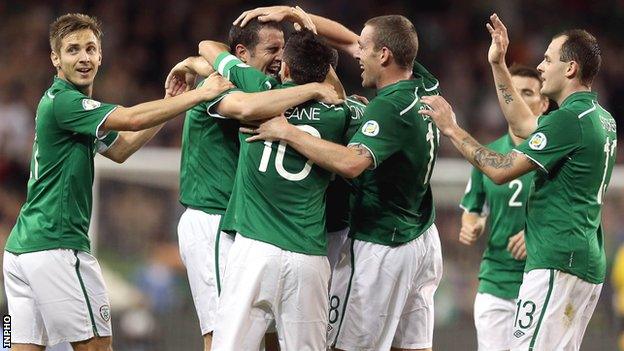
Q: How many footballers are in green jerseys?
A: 7